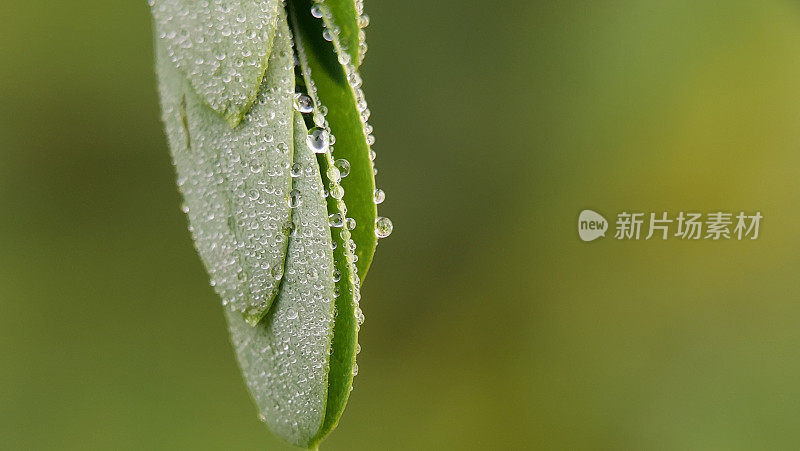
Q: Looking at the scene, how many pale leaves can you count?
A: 3